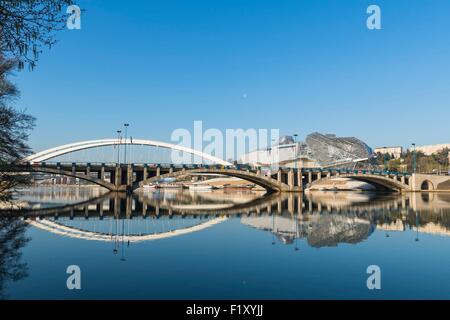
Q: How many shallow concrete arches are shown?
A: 3